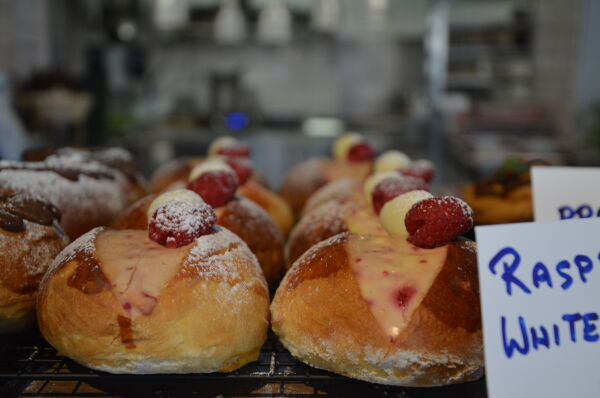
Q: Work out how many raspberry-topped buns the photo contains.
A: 8